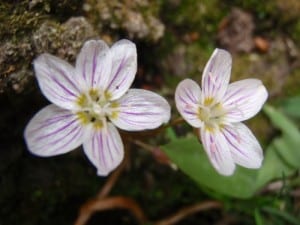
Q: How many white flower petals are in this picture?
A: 11